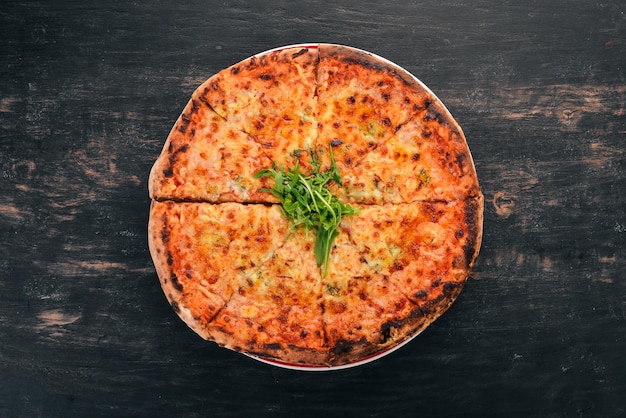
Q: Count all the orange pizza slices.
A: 8